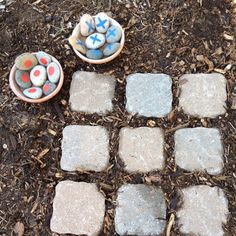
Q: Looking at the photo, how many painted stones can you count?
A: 14